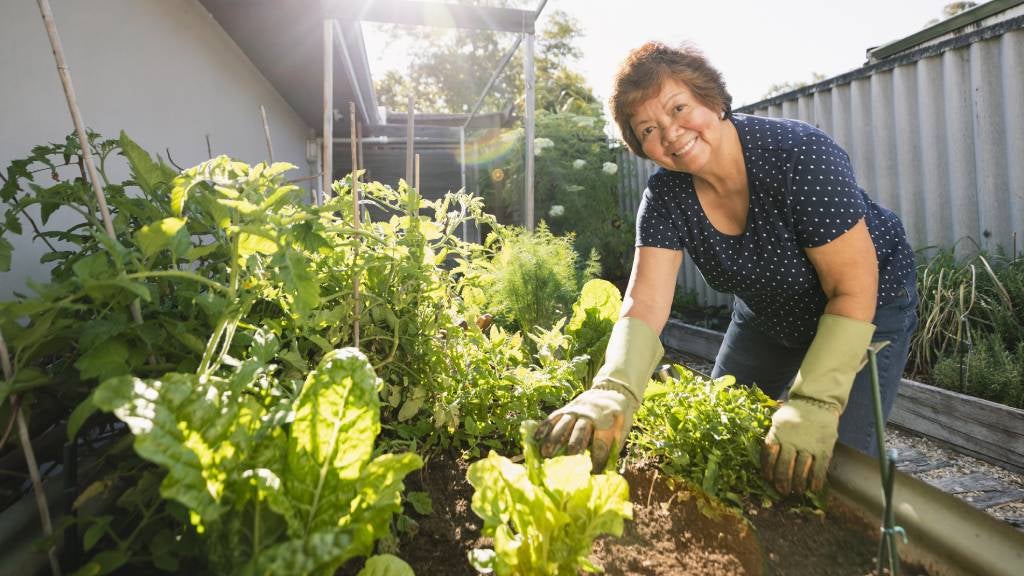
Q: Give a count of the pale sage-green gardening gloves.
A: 2